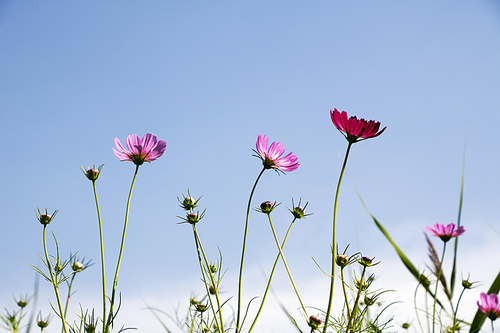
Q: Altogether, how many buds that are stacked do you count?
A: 2